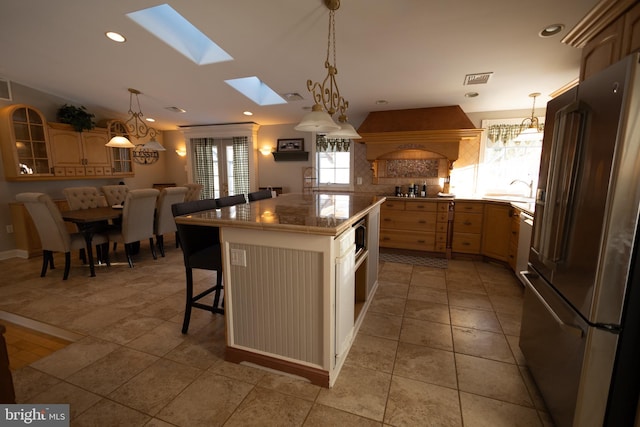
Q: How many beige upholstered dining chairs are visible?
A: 6